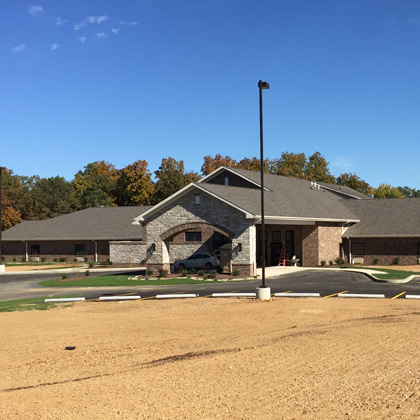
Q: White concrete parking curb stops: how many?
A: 7